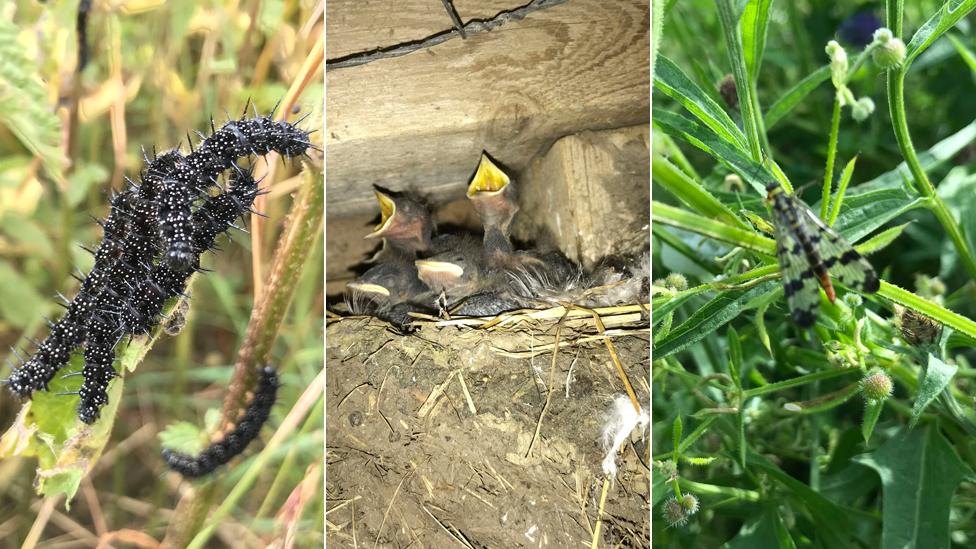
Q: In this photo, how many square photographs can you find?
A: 0